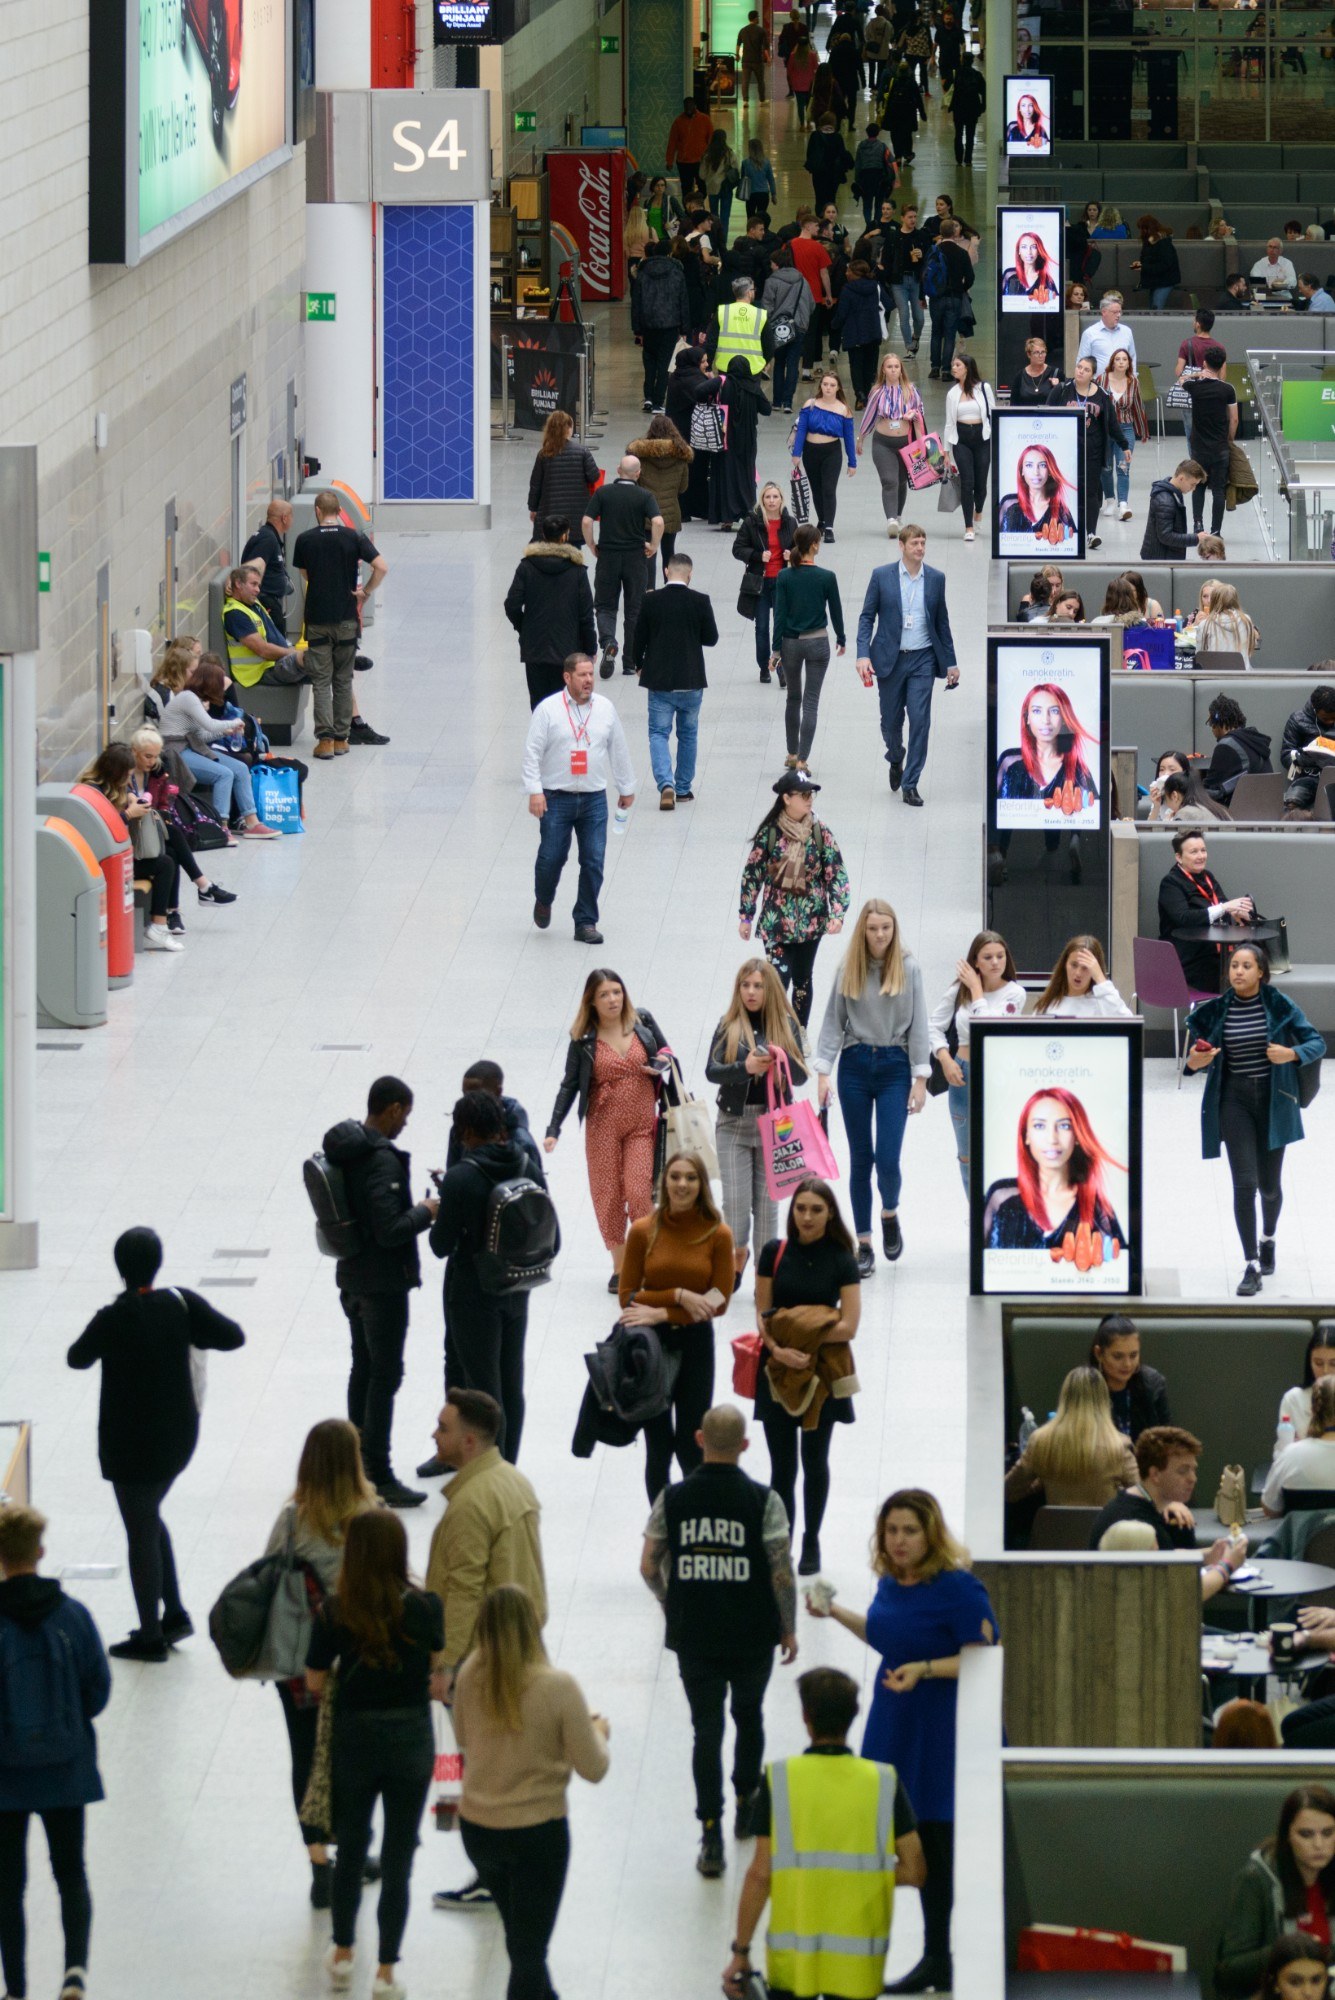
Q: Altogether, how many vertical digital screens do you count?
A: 5